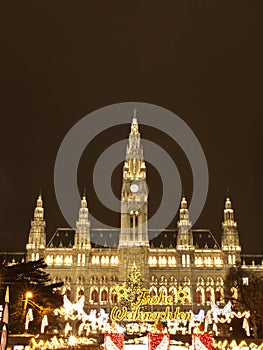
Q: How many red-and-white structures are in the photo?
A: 3